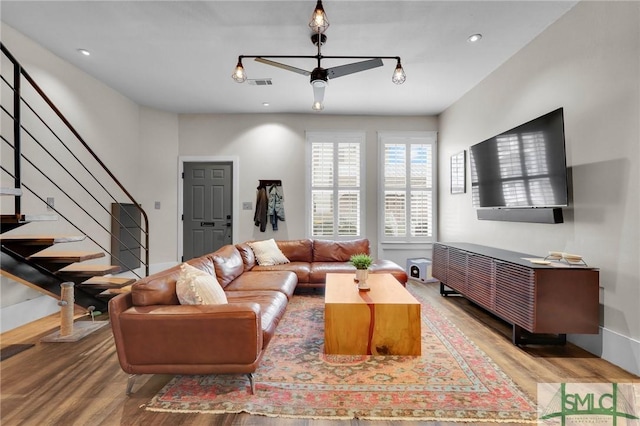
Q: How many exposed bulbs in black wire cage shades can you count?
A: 4